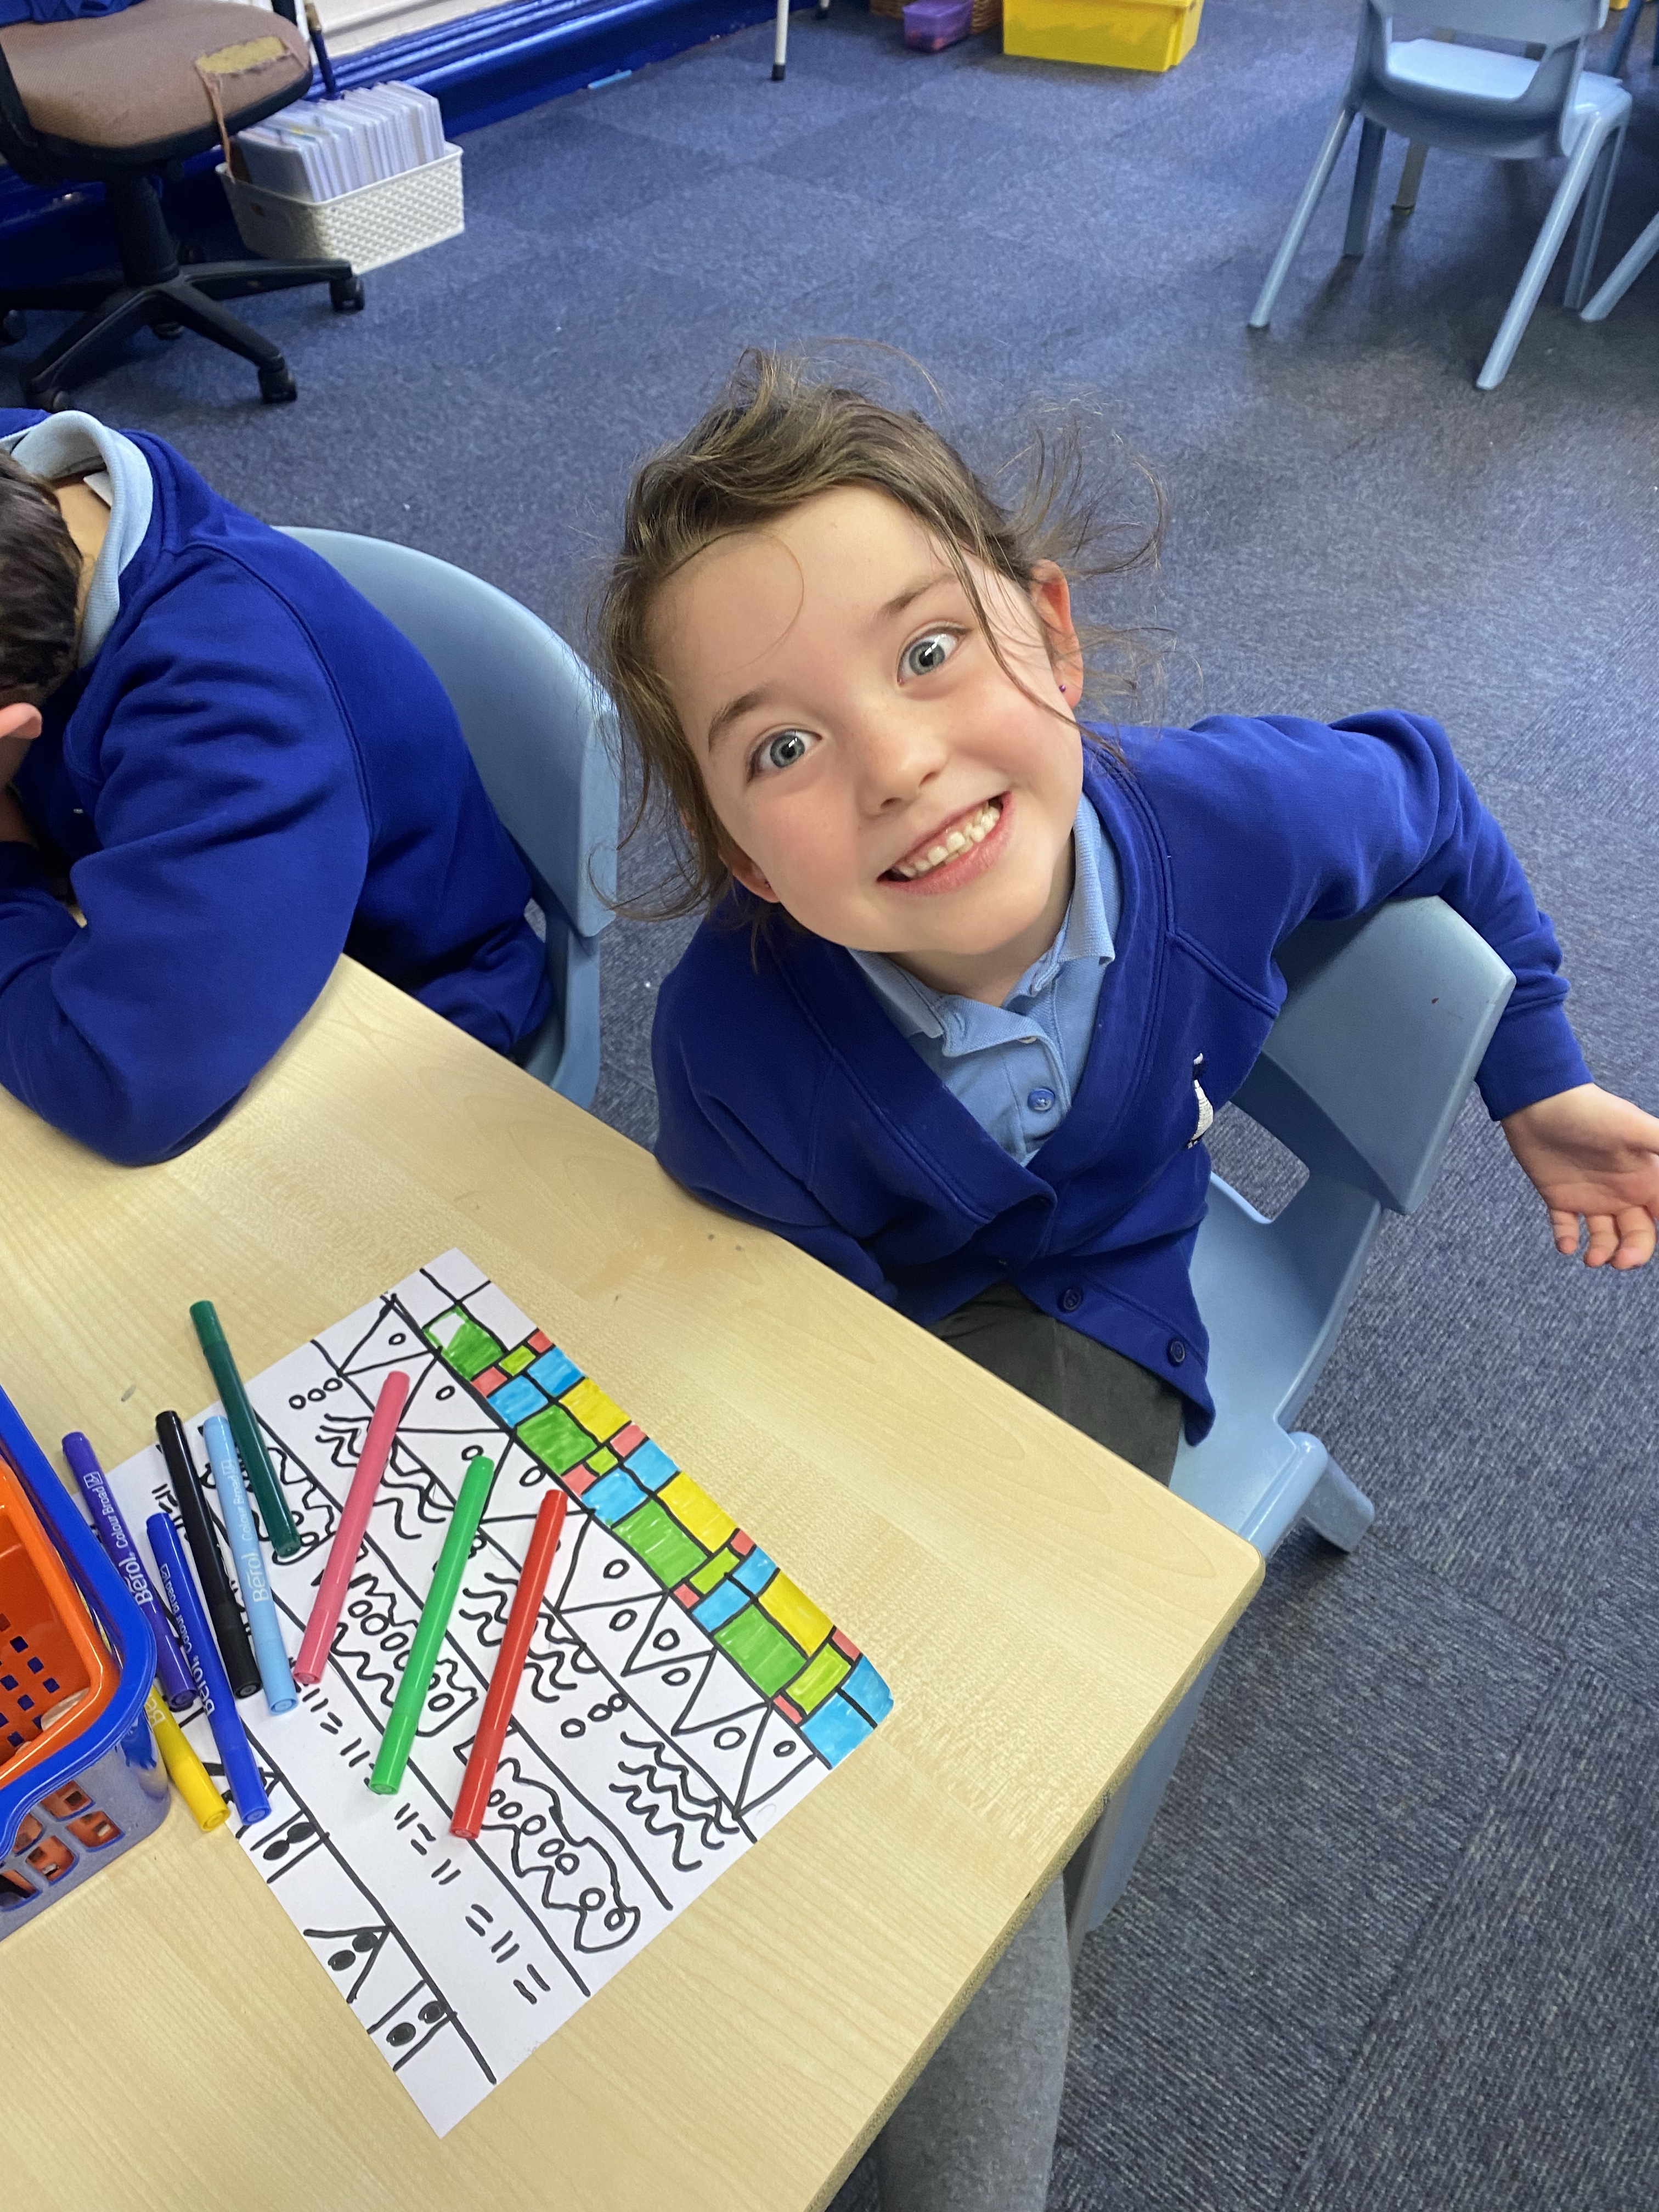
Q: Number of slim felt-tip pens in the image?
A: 9